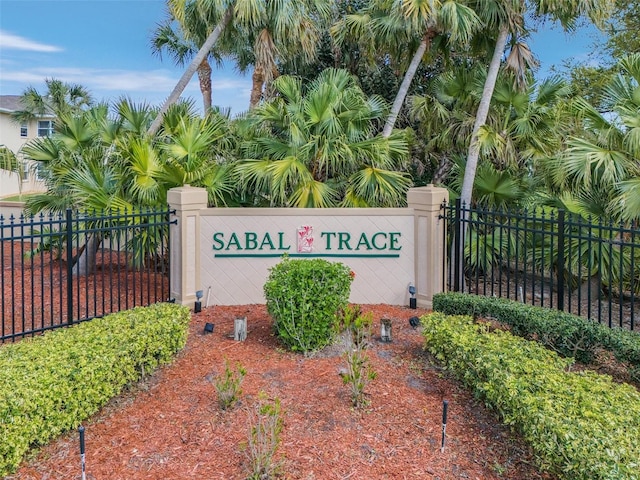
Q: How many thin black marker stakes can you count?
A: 2